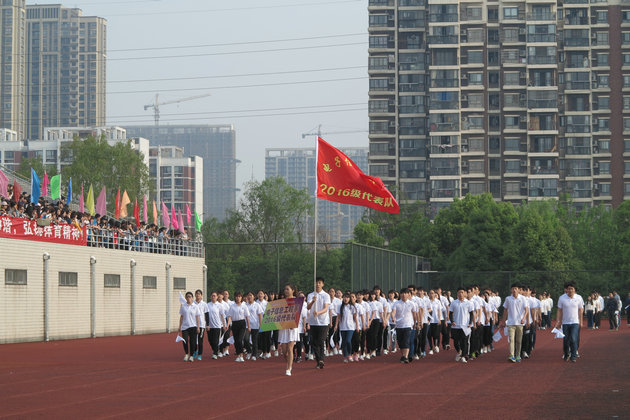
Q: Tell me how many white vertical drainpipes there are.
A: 5